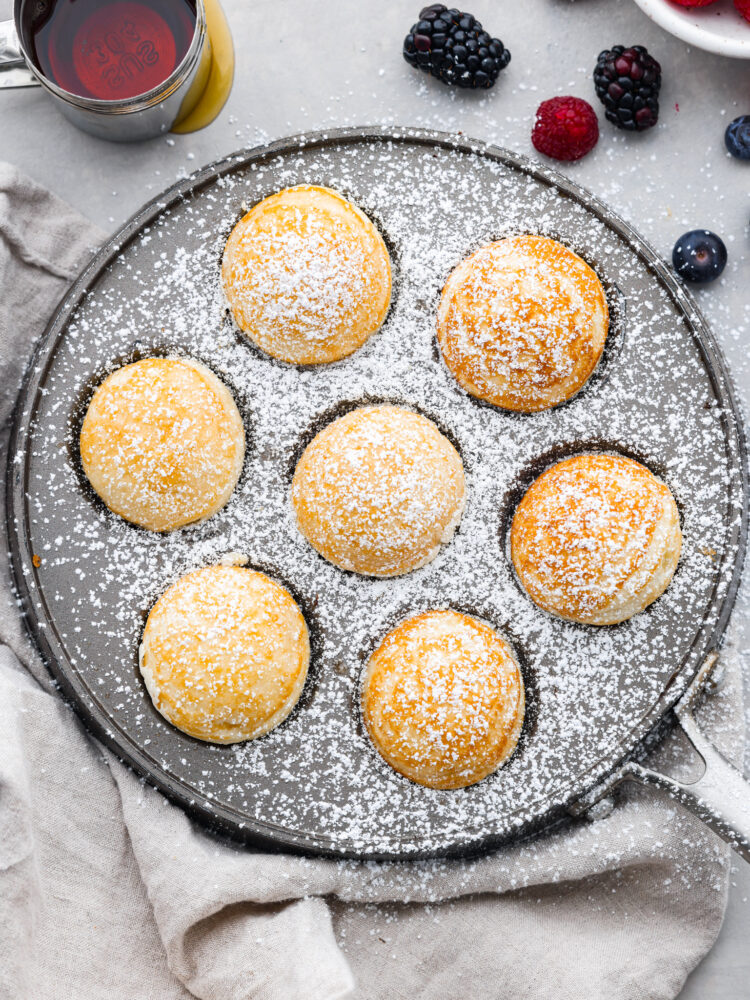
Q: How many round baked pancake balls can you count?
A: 7